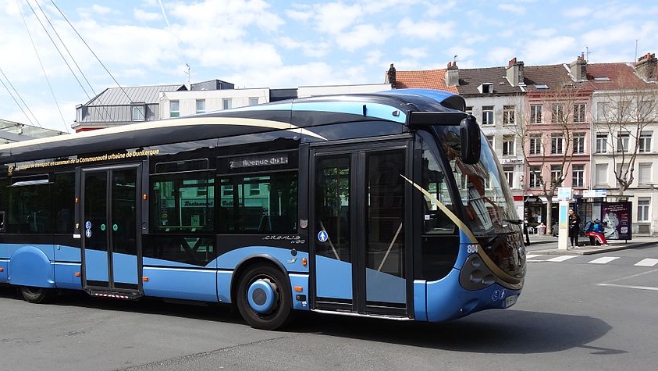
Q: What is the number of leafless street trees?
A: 2